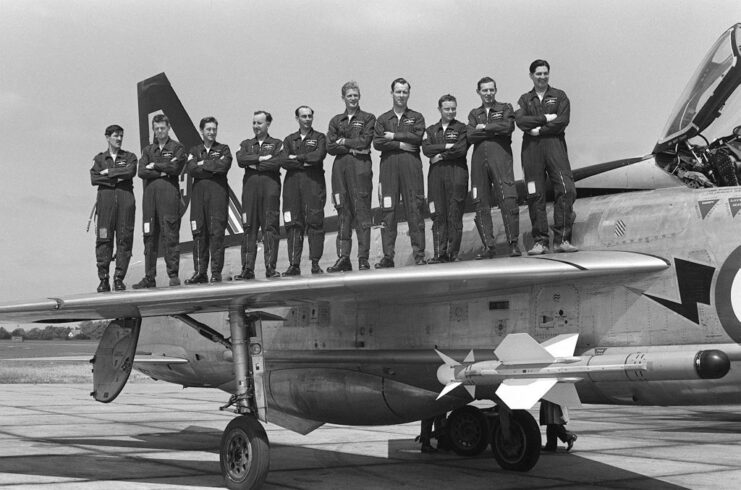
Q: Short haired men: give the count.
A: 10